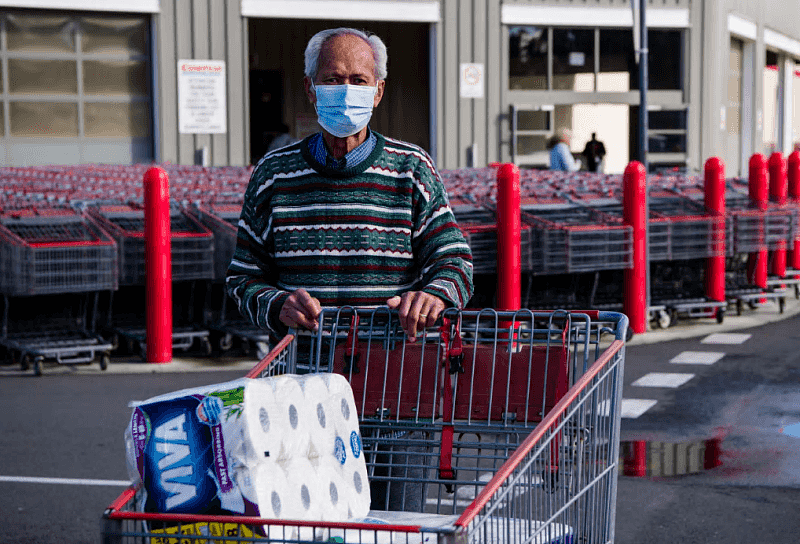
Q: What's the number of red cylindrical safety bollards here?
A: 7